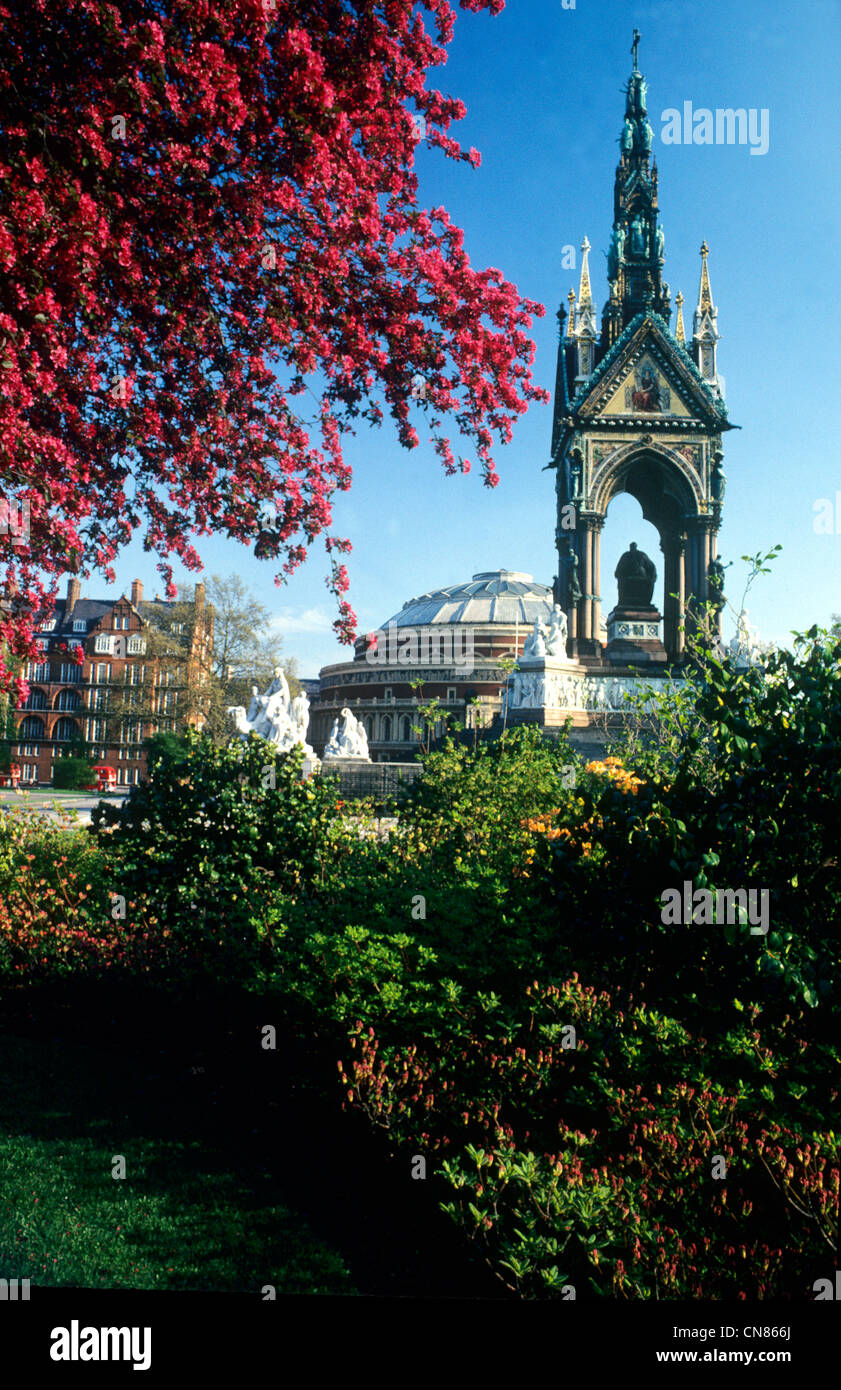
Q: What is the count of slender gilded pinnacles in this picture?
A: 4